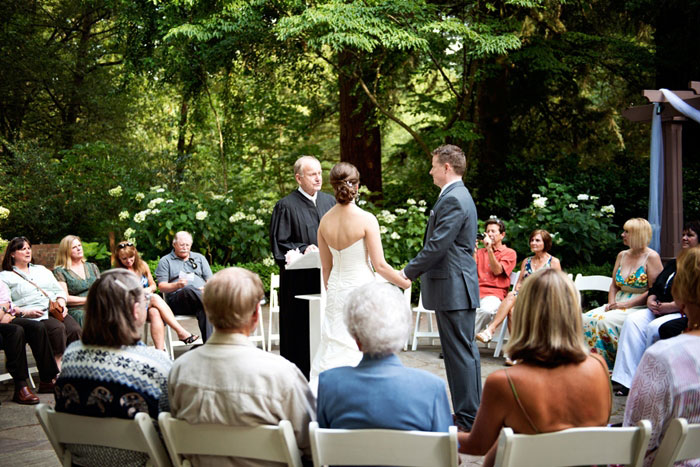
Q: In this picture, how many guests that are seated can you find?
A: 14